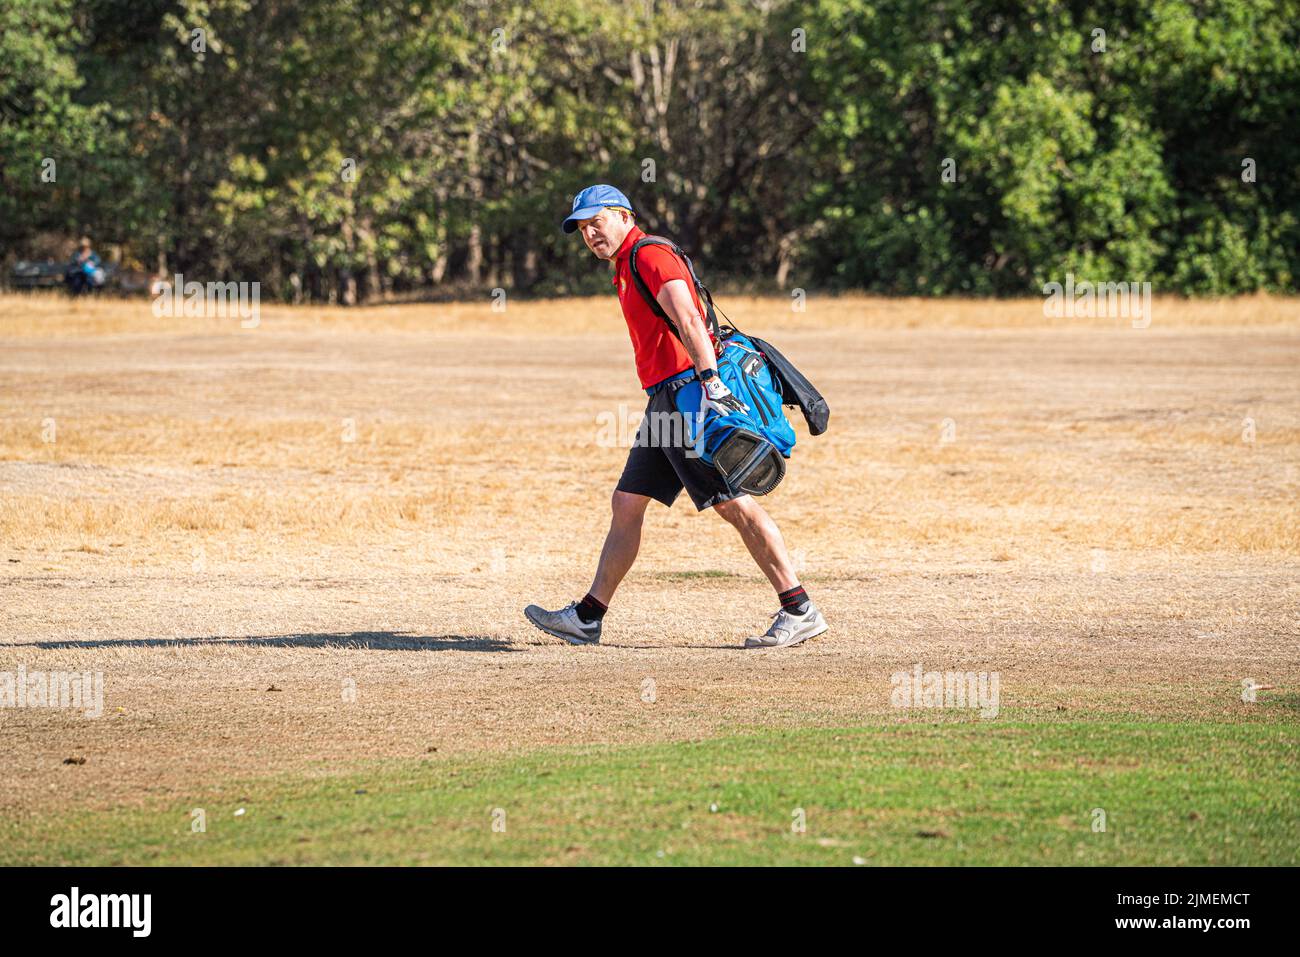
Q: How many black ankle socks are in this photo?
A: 2